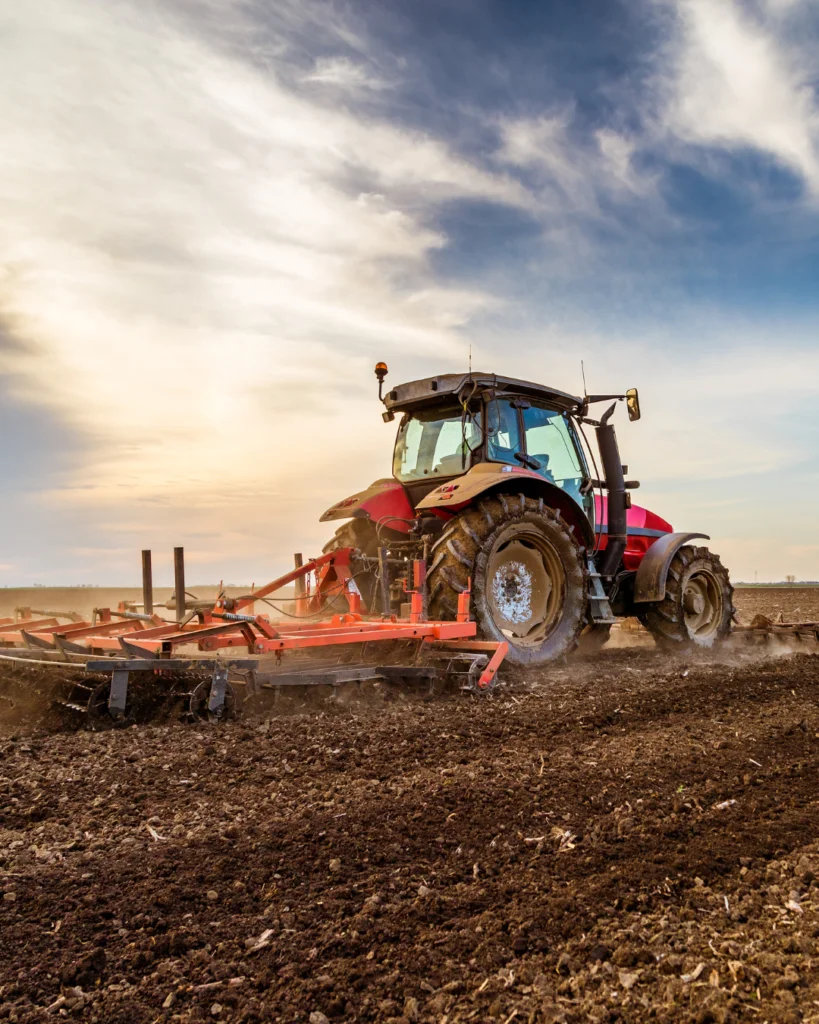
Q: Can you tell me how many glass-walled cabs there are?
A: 1